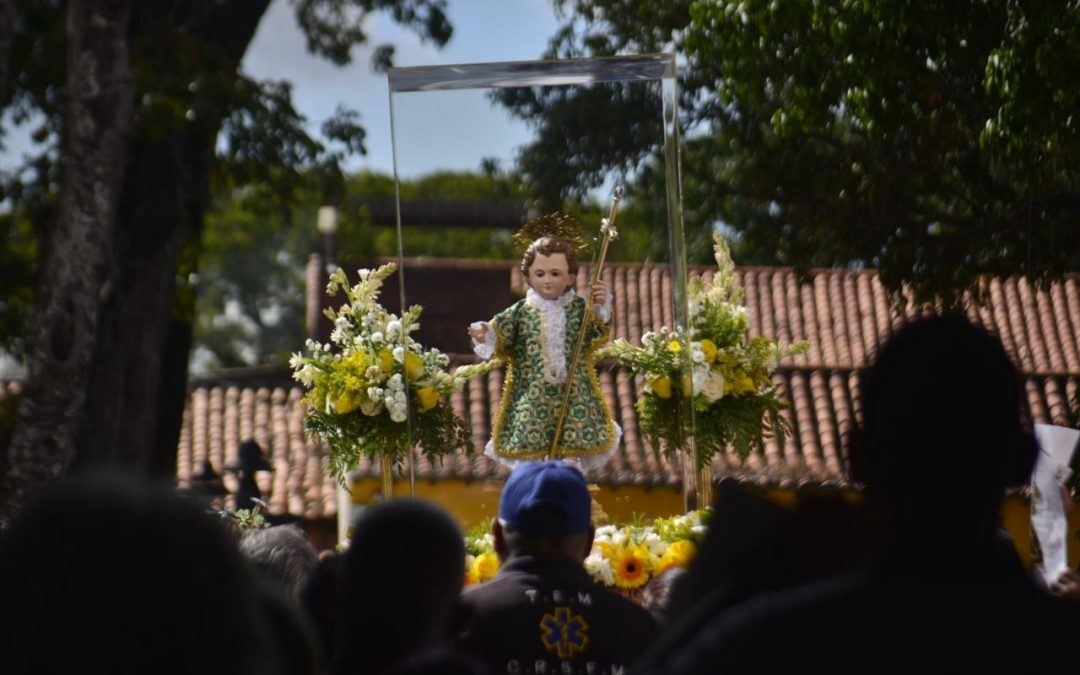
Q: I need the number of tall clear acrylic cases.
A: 1